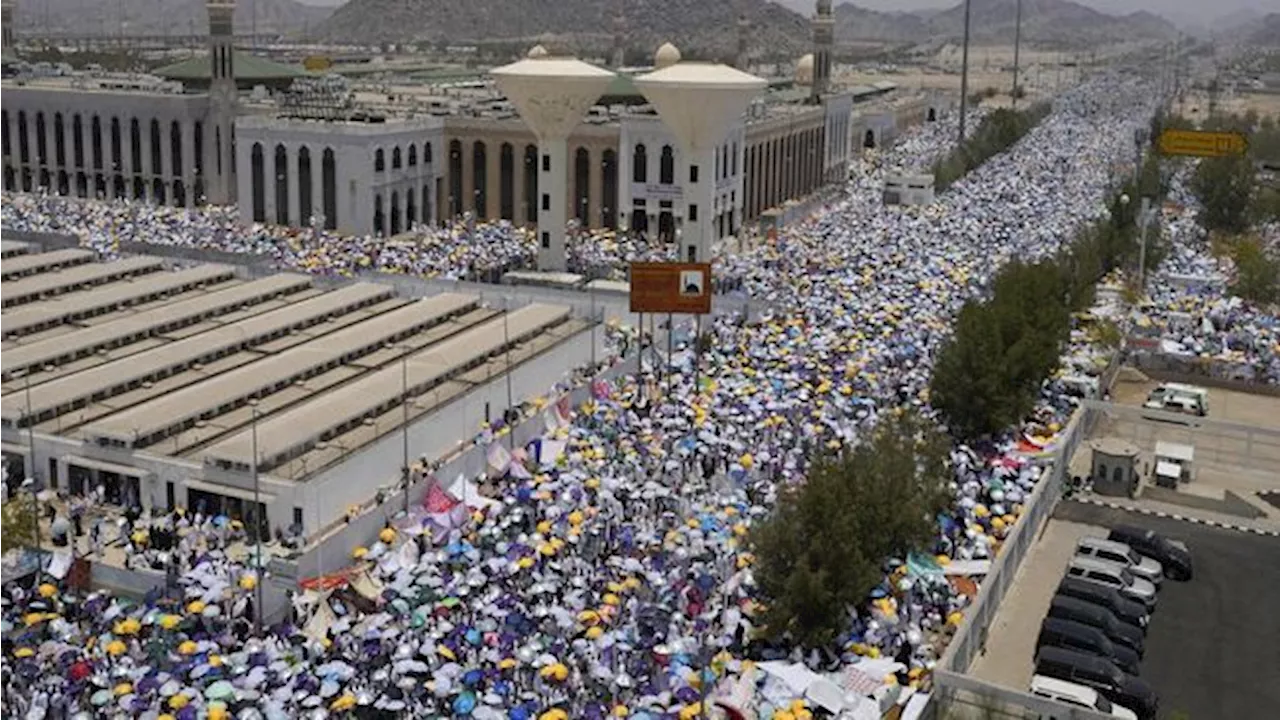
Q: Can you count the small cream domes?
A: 3